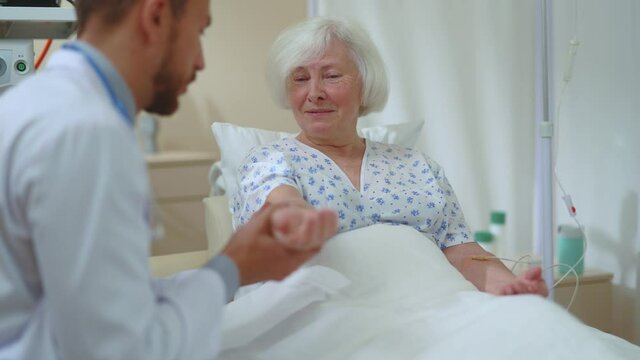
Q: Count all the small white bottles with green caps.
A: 2